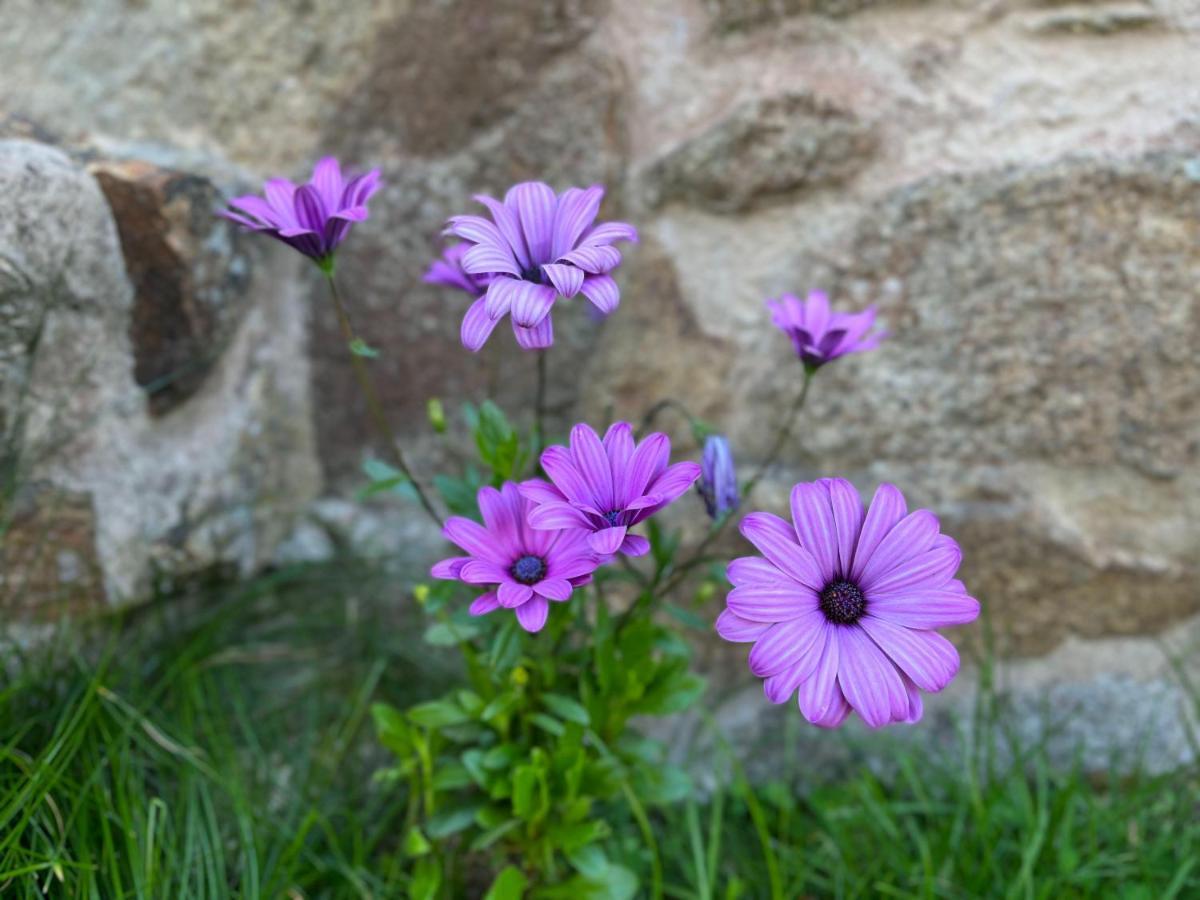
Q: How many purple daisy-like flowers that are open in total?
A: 7